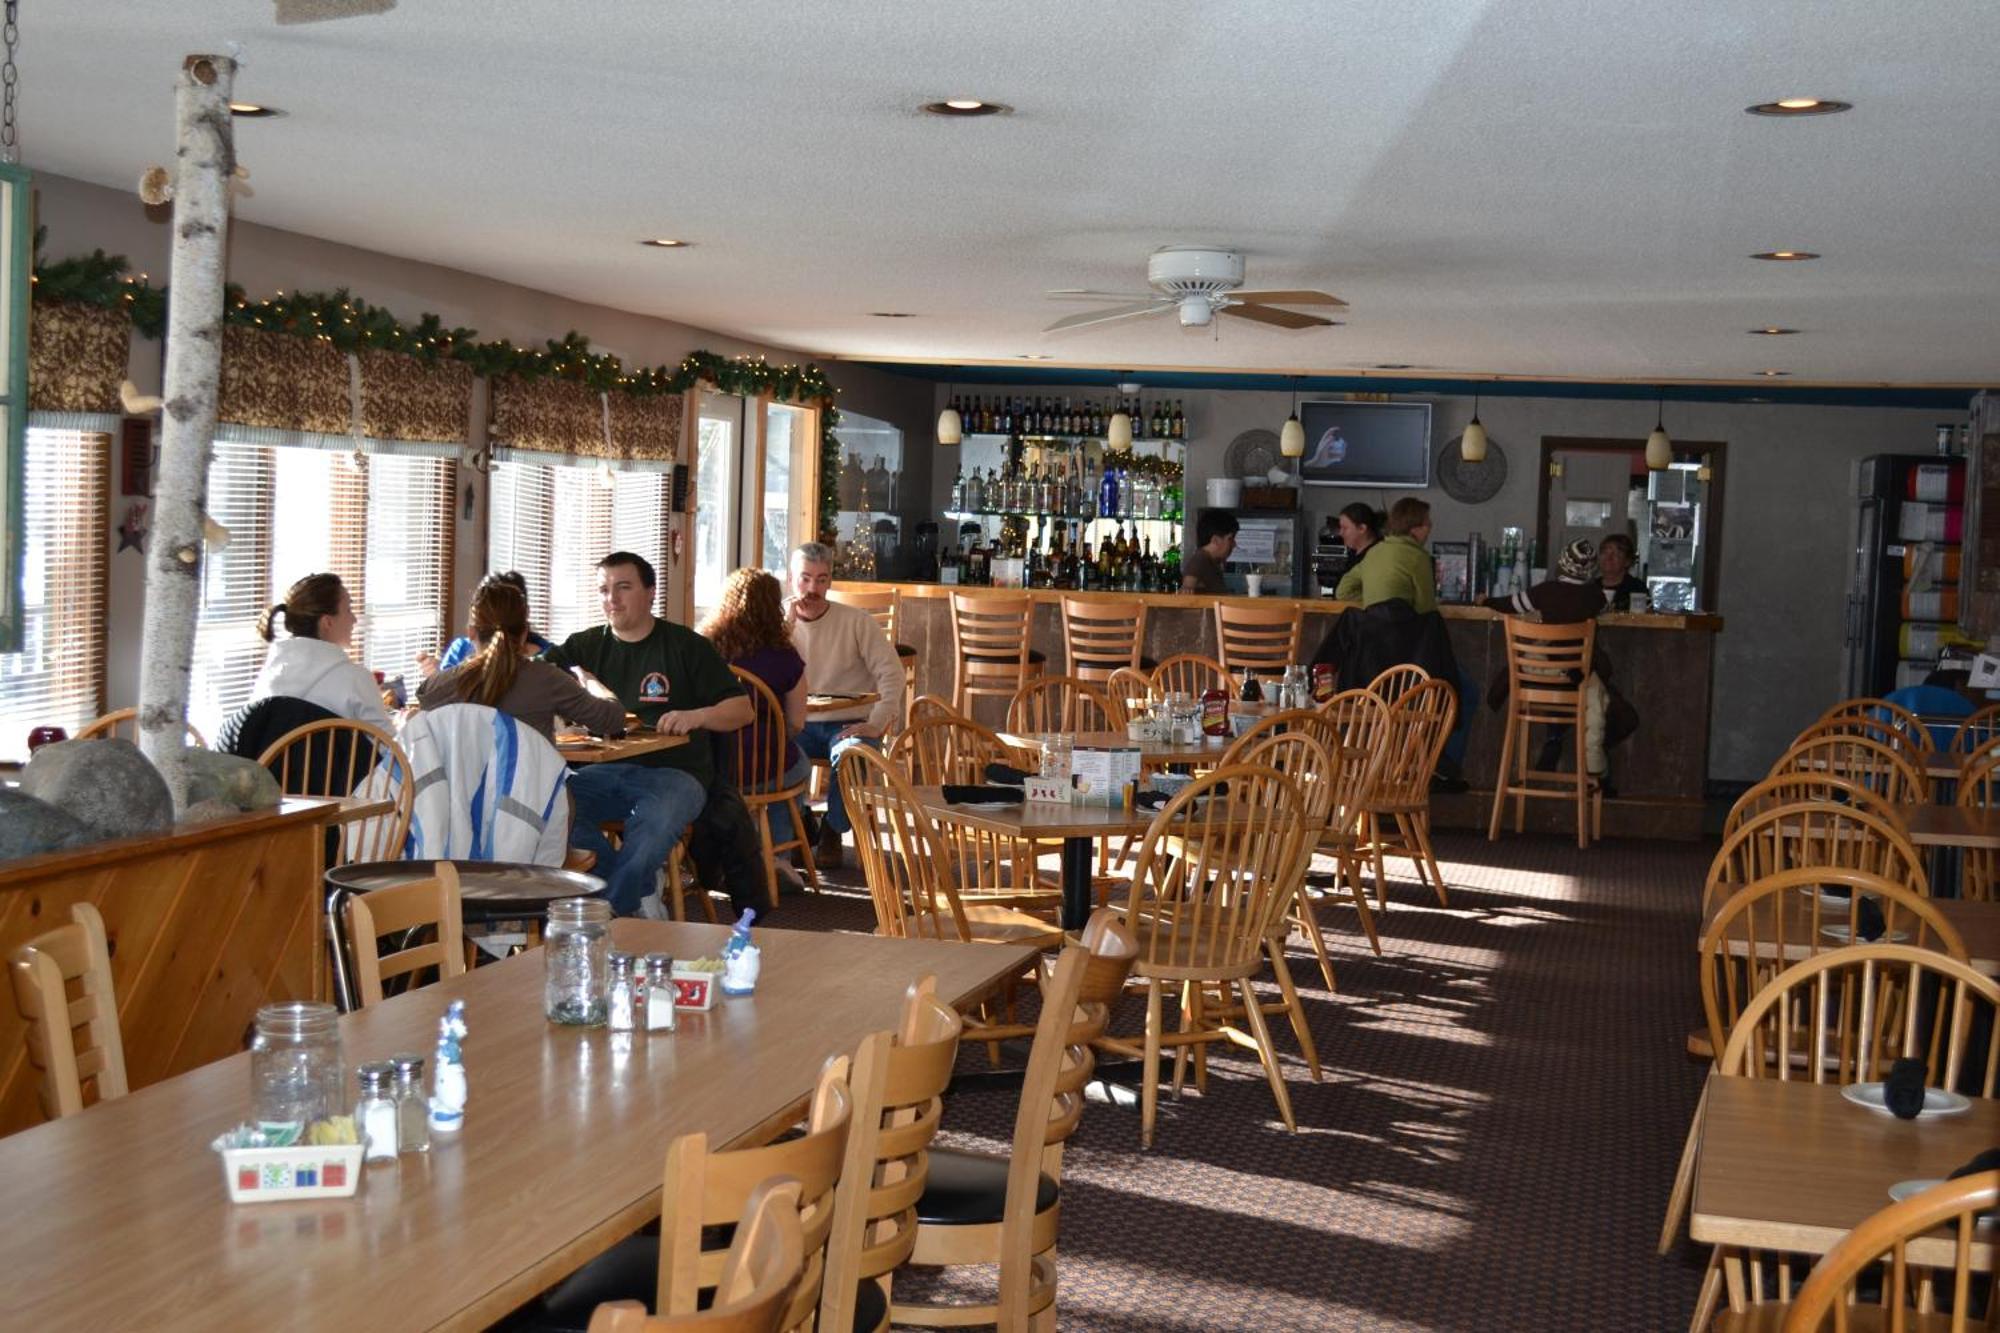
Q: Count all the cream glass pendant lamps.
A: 5